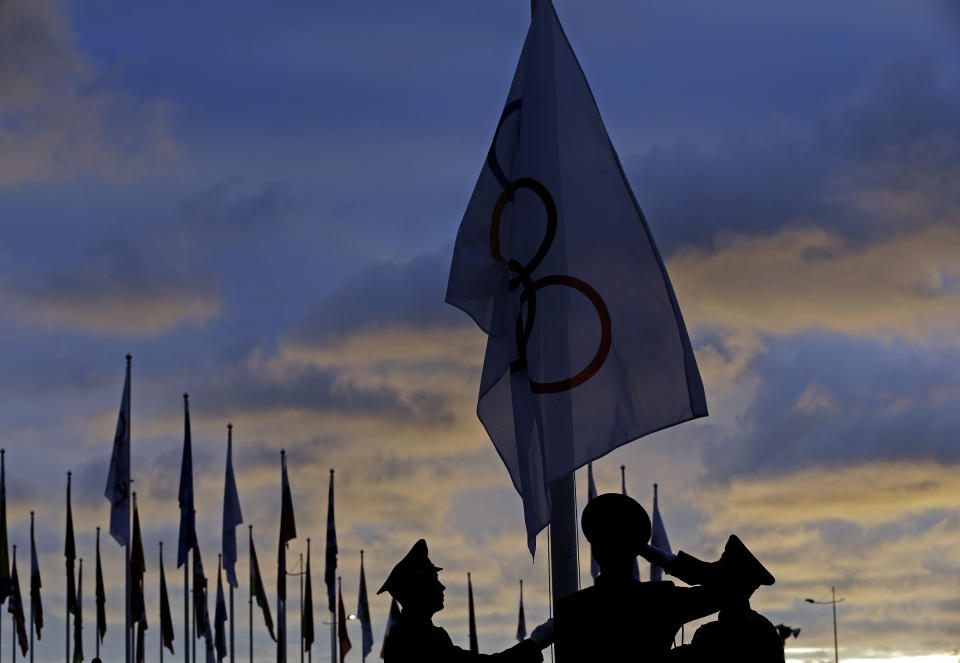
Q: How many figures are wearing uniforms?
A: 3